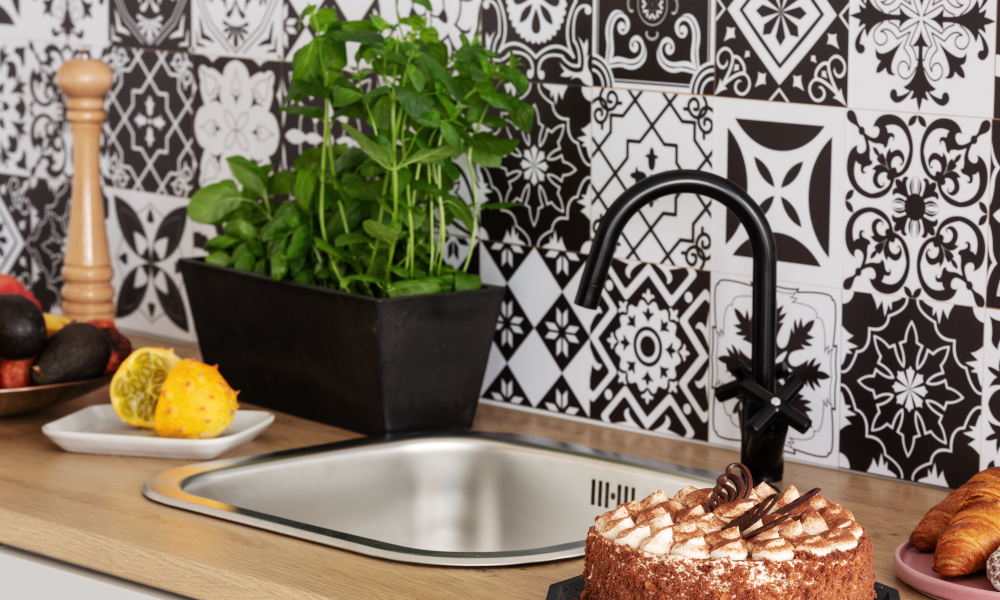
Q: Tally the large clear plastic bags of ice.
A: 0